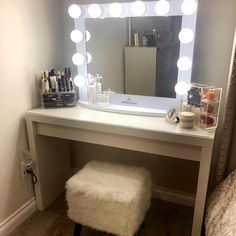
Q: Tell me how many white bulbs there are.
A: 12